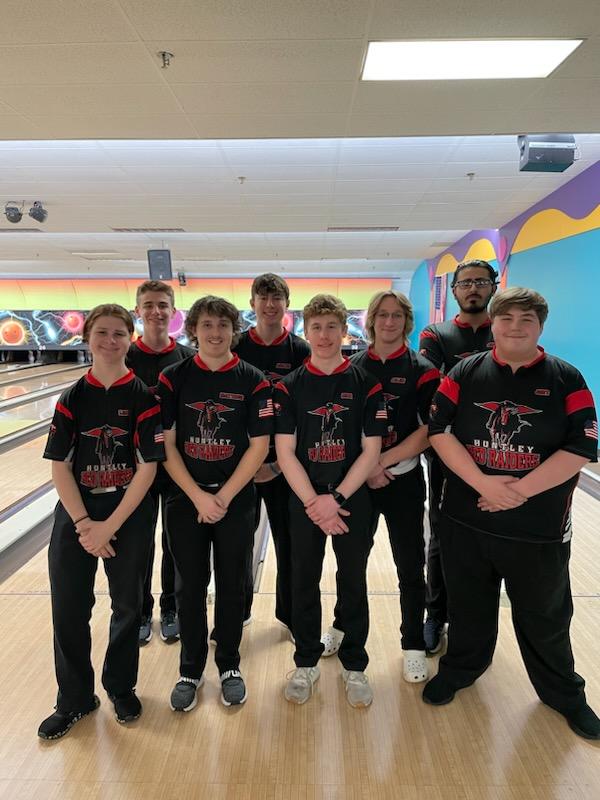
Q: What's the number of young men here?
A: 8